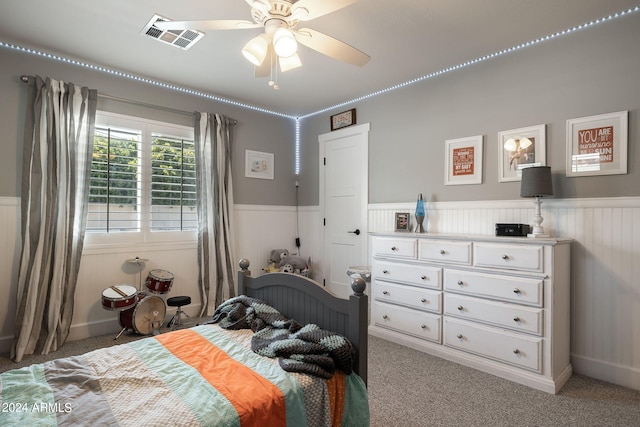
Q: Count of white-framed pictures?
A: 4